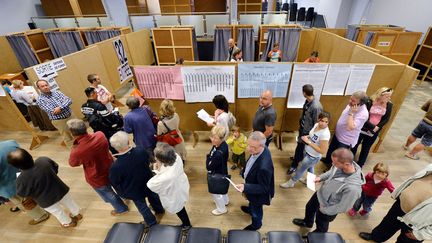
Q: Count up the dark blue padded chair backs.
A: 6